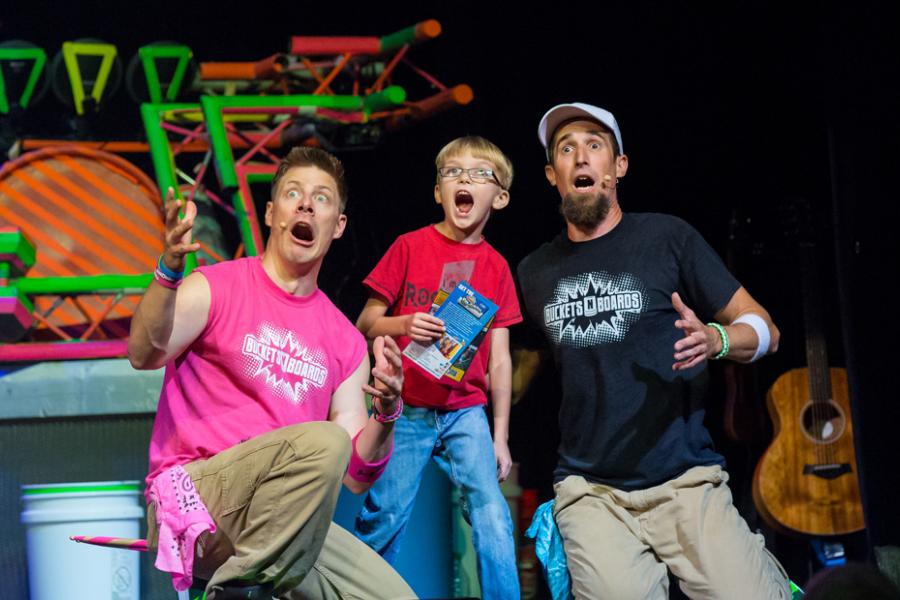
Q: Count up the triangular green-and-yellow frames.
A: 3